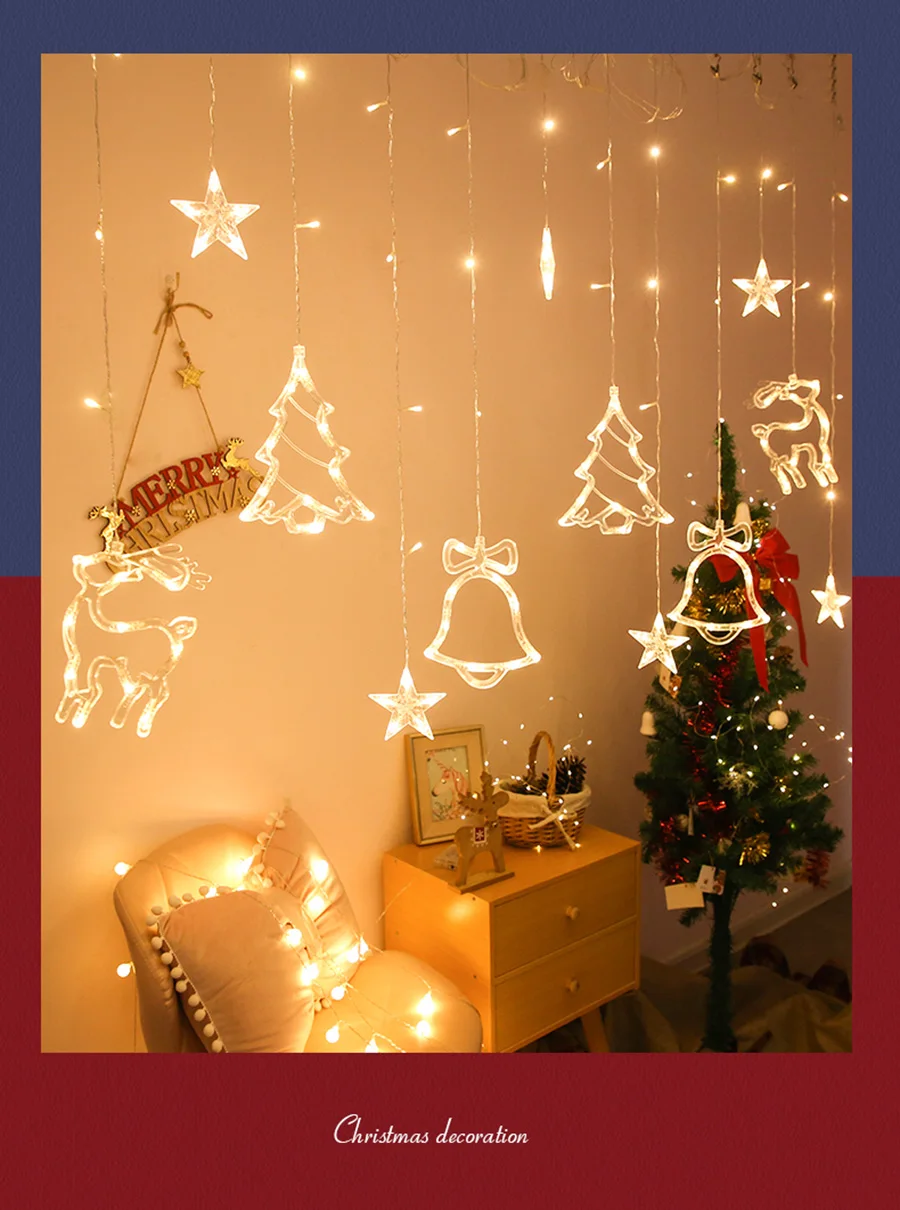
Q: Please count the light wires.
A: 12